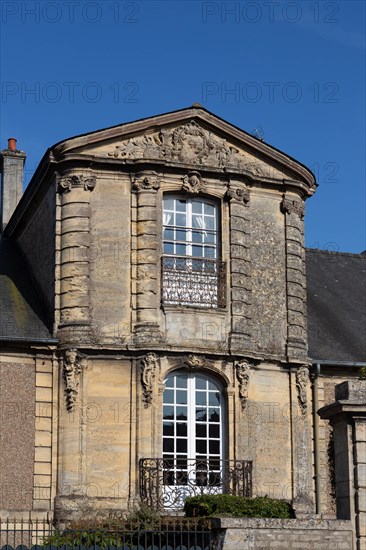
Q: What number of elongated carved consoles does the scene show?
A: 4